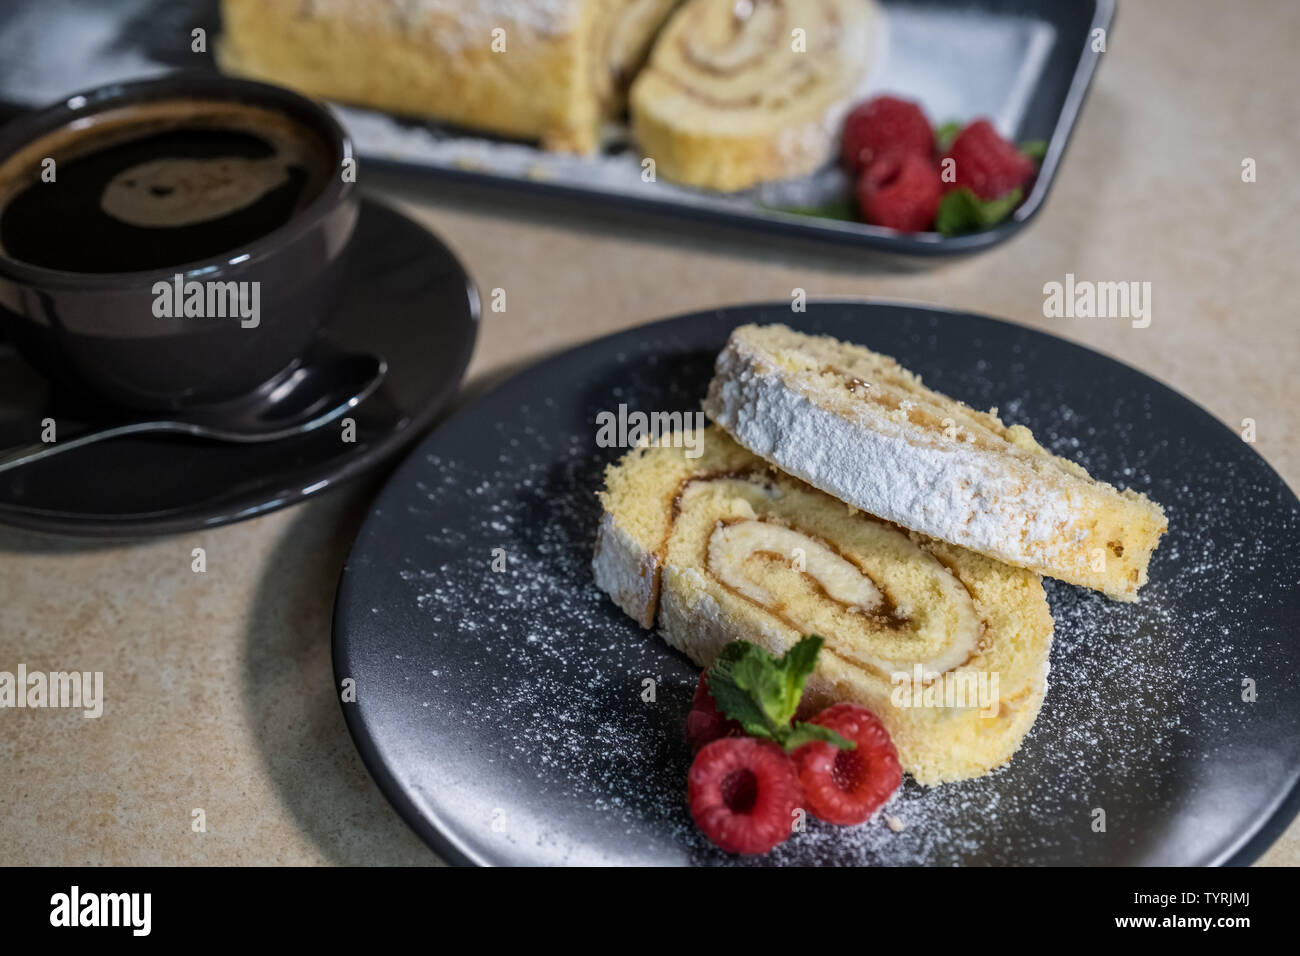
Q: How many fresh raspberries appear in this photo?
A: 6